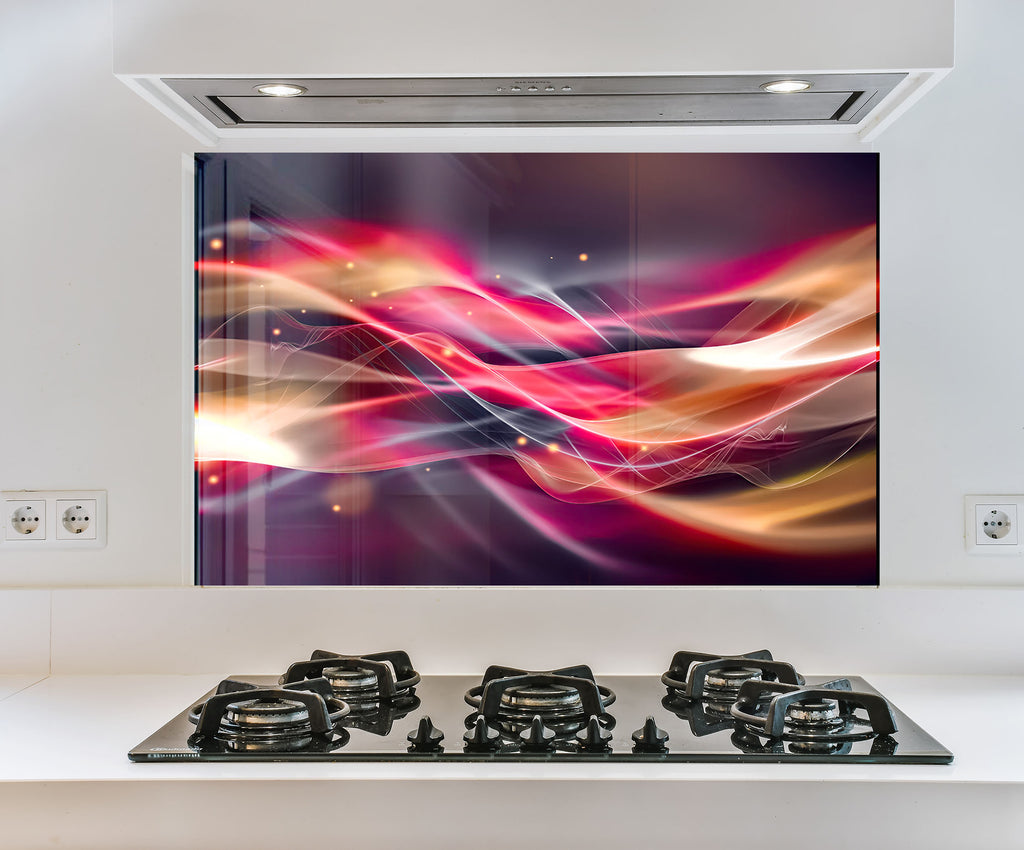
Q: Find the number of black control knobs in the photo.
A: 5